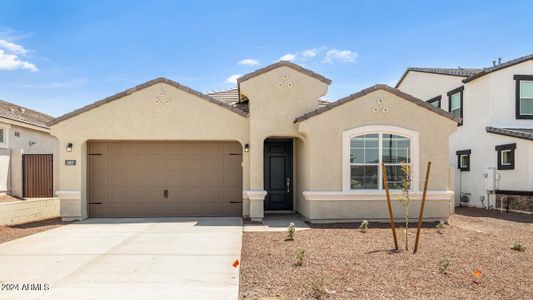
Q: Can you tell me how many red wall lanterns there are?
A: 0